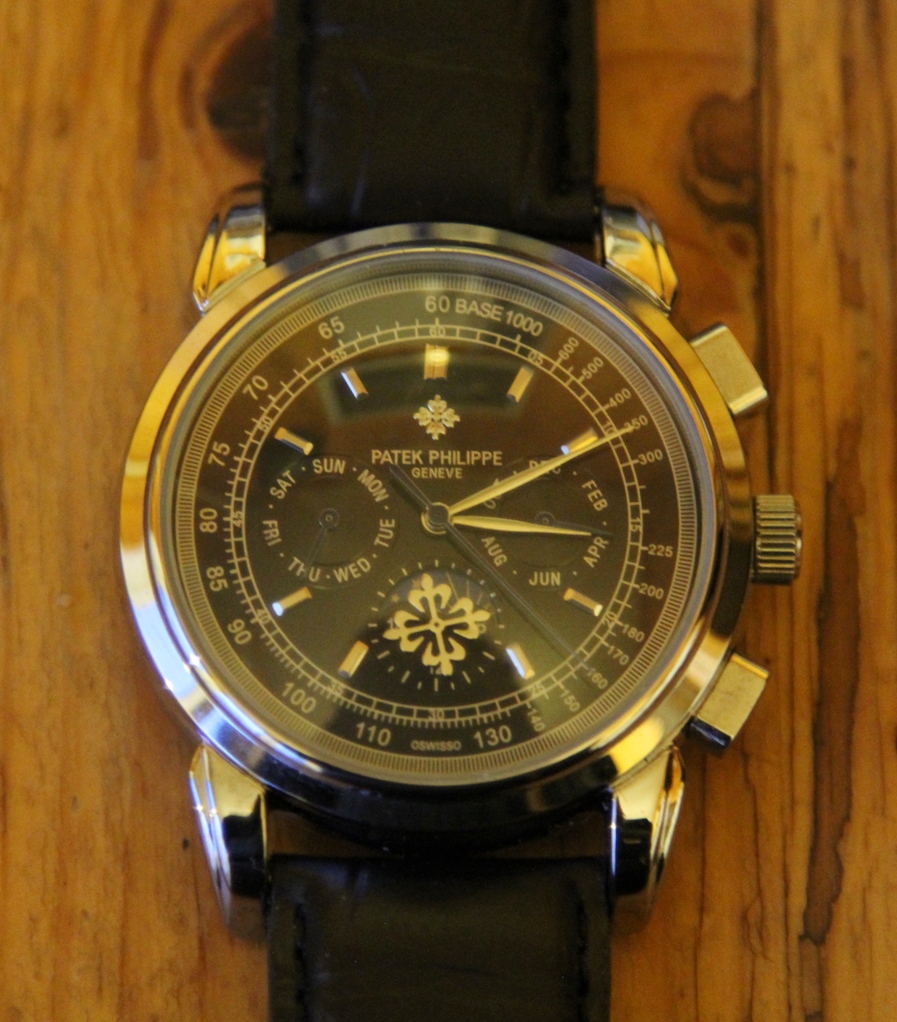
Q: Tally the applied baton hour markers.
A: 9